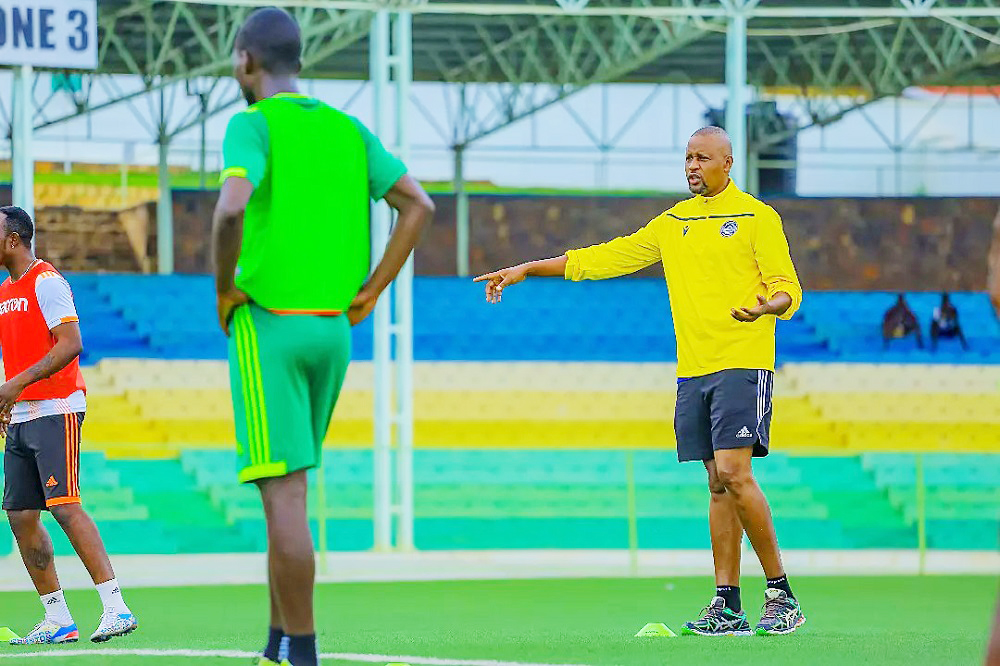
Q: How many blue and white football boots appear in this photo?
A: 2